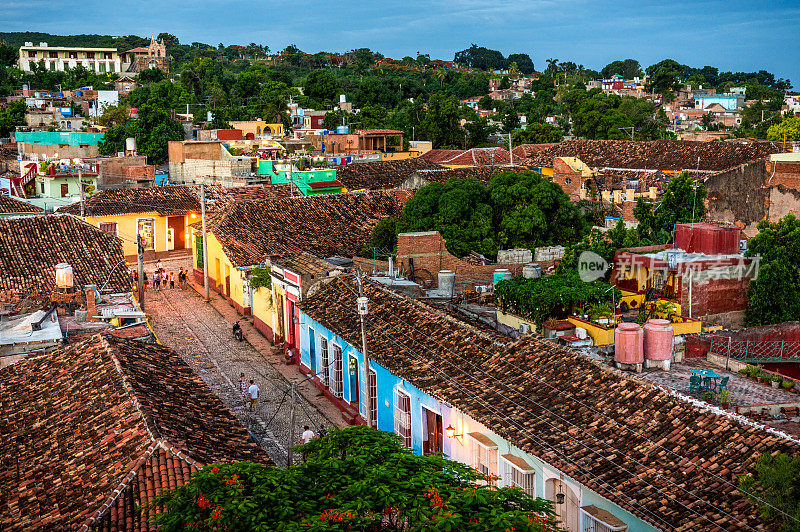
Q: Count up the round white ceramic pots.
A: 1